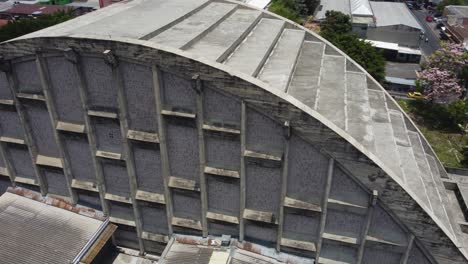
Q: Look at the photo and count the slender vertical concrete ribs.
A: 12